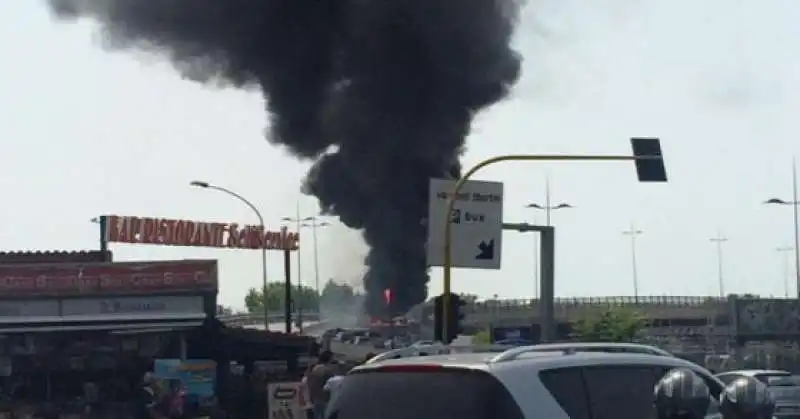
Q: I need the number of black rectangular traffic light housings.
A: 2